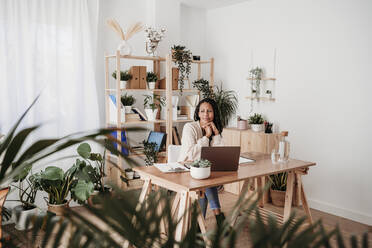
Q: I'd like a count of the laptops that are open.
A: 1